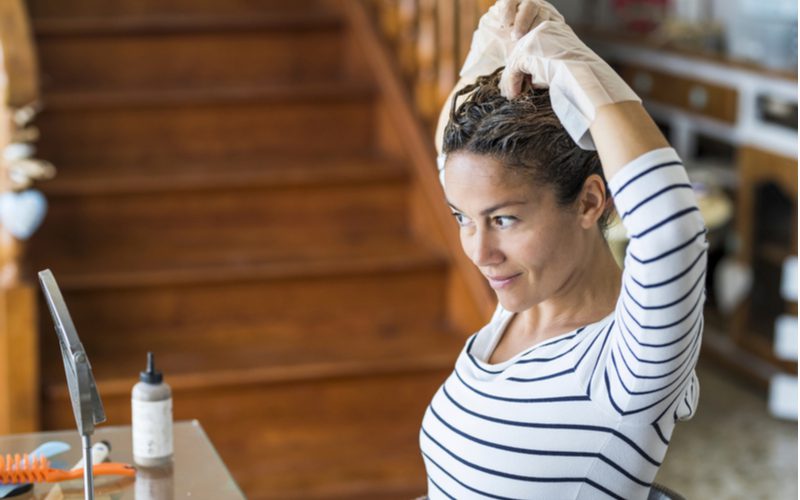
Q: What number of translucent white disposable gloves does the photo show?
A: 2